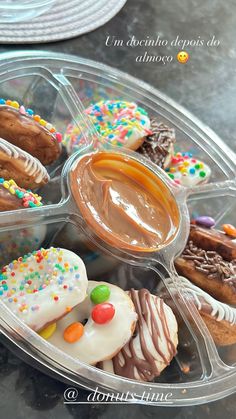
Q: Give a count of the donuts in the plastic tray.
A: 12